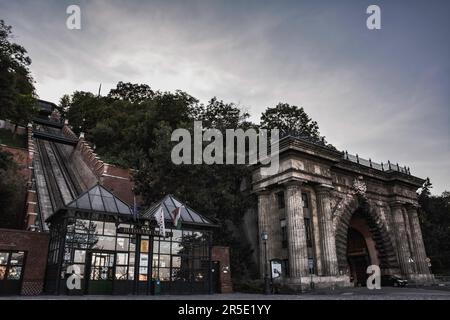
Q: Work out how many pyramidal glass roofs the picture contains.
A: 2